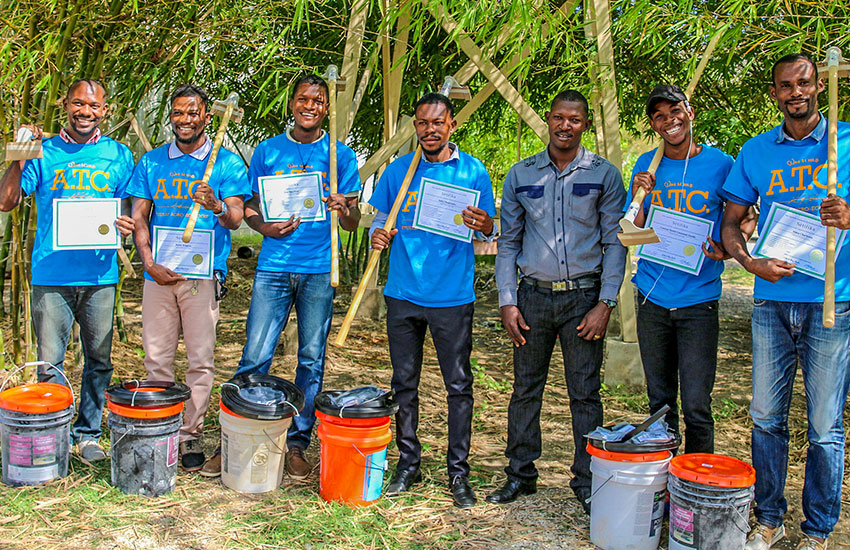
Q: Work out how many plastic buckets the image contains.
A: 6